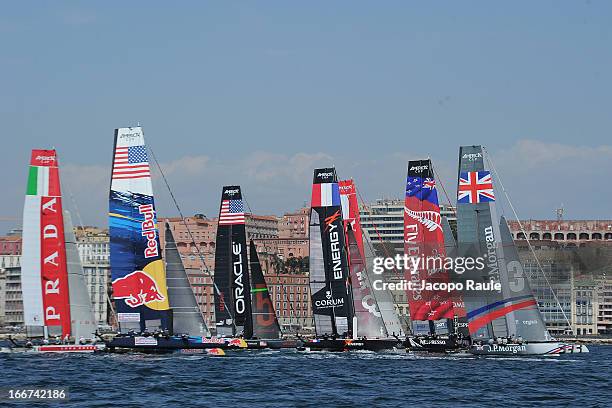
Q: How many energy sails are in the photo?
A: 1